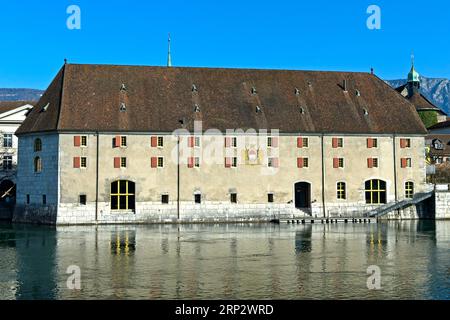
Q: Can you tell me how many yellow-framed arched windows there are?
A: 4